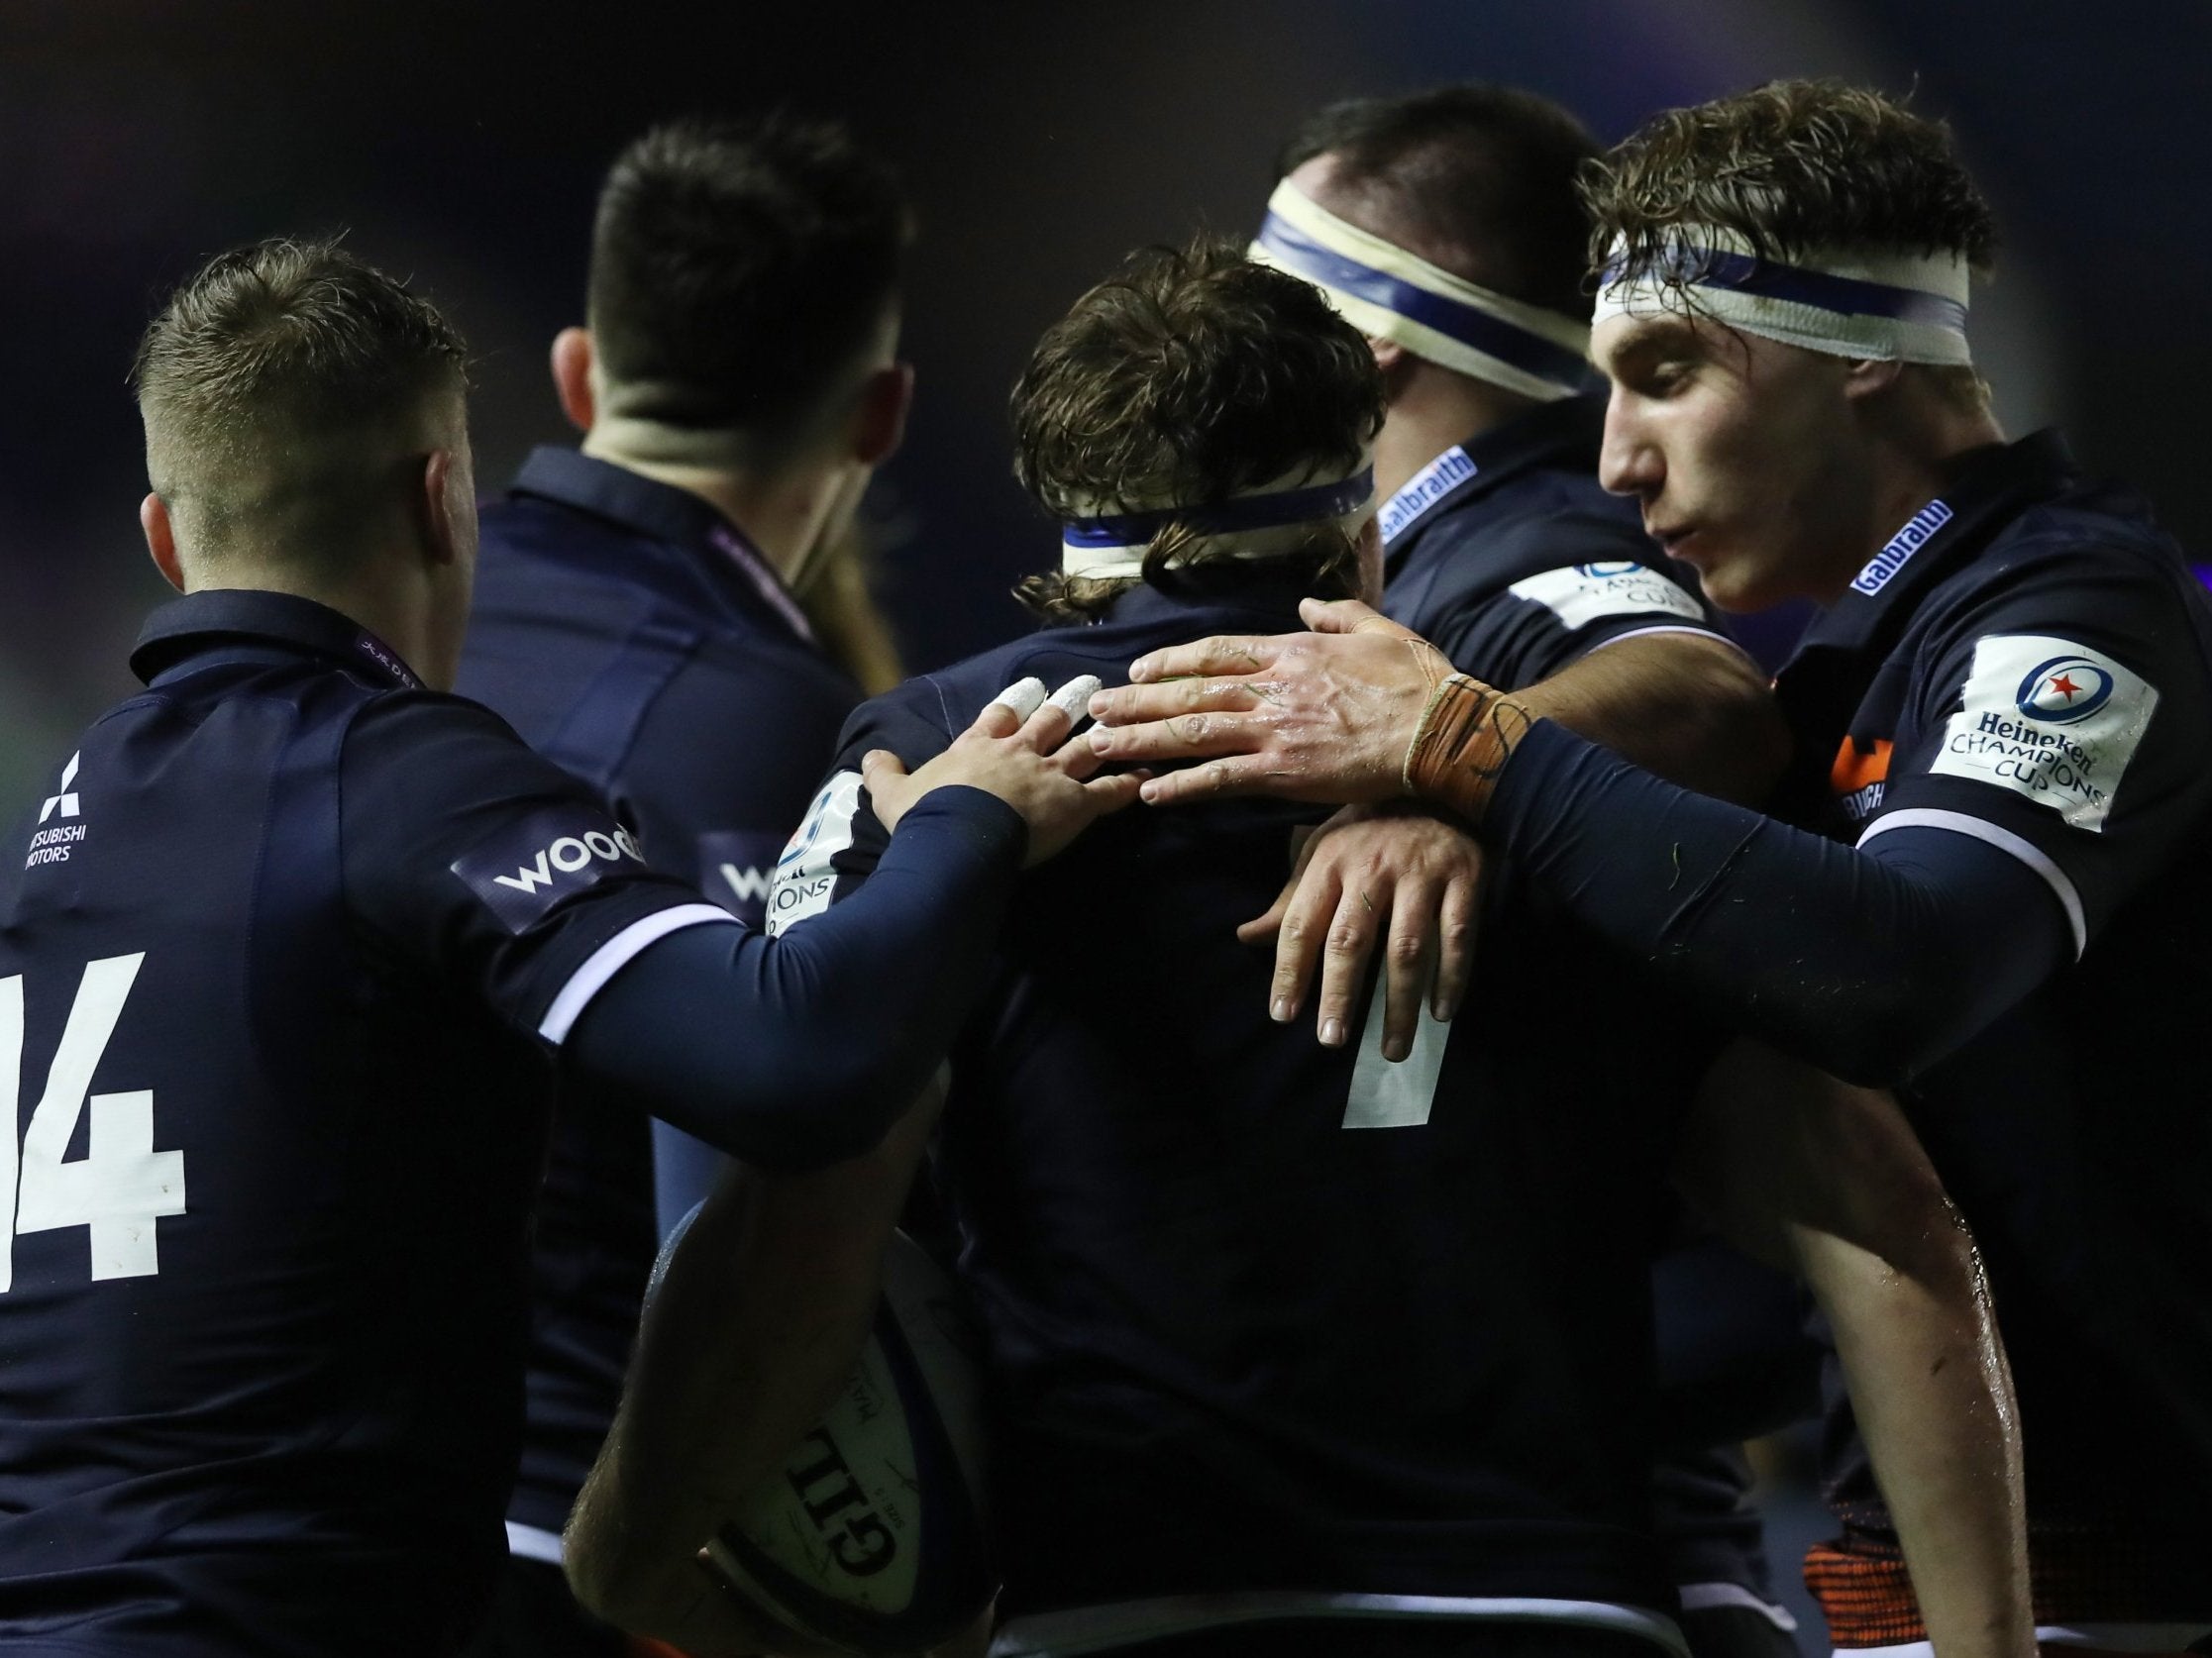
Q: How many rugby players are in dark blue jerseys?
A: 5